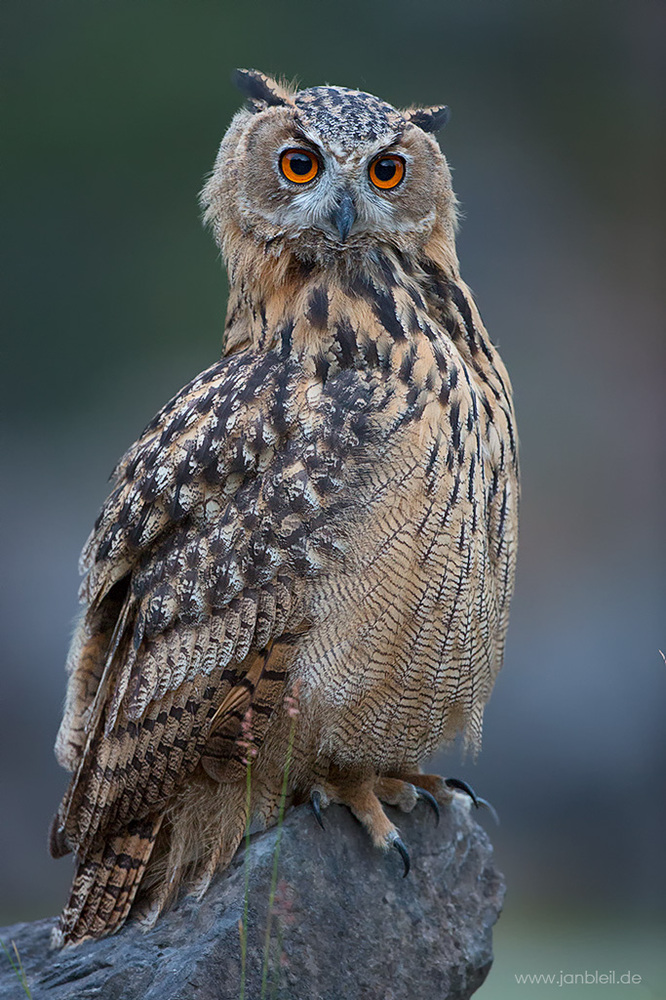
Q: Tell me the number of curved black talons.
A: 5